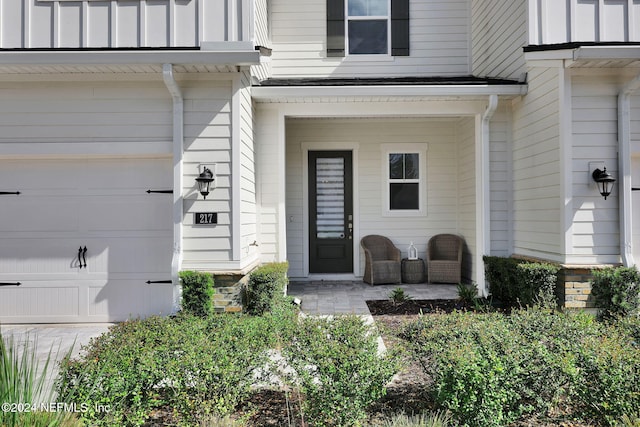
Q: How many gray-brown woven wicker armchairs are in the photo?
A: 2